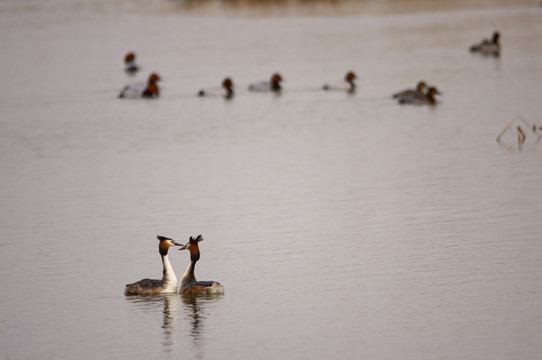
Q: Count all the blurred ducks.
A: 8